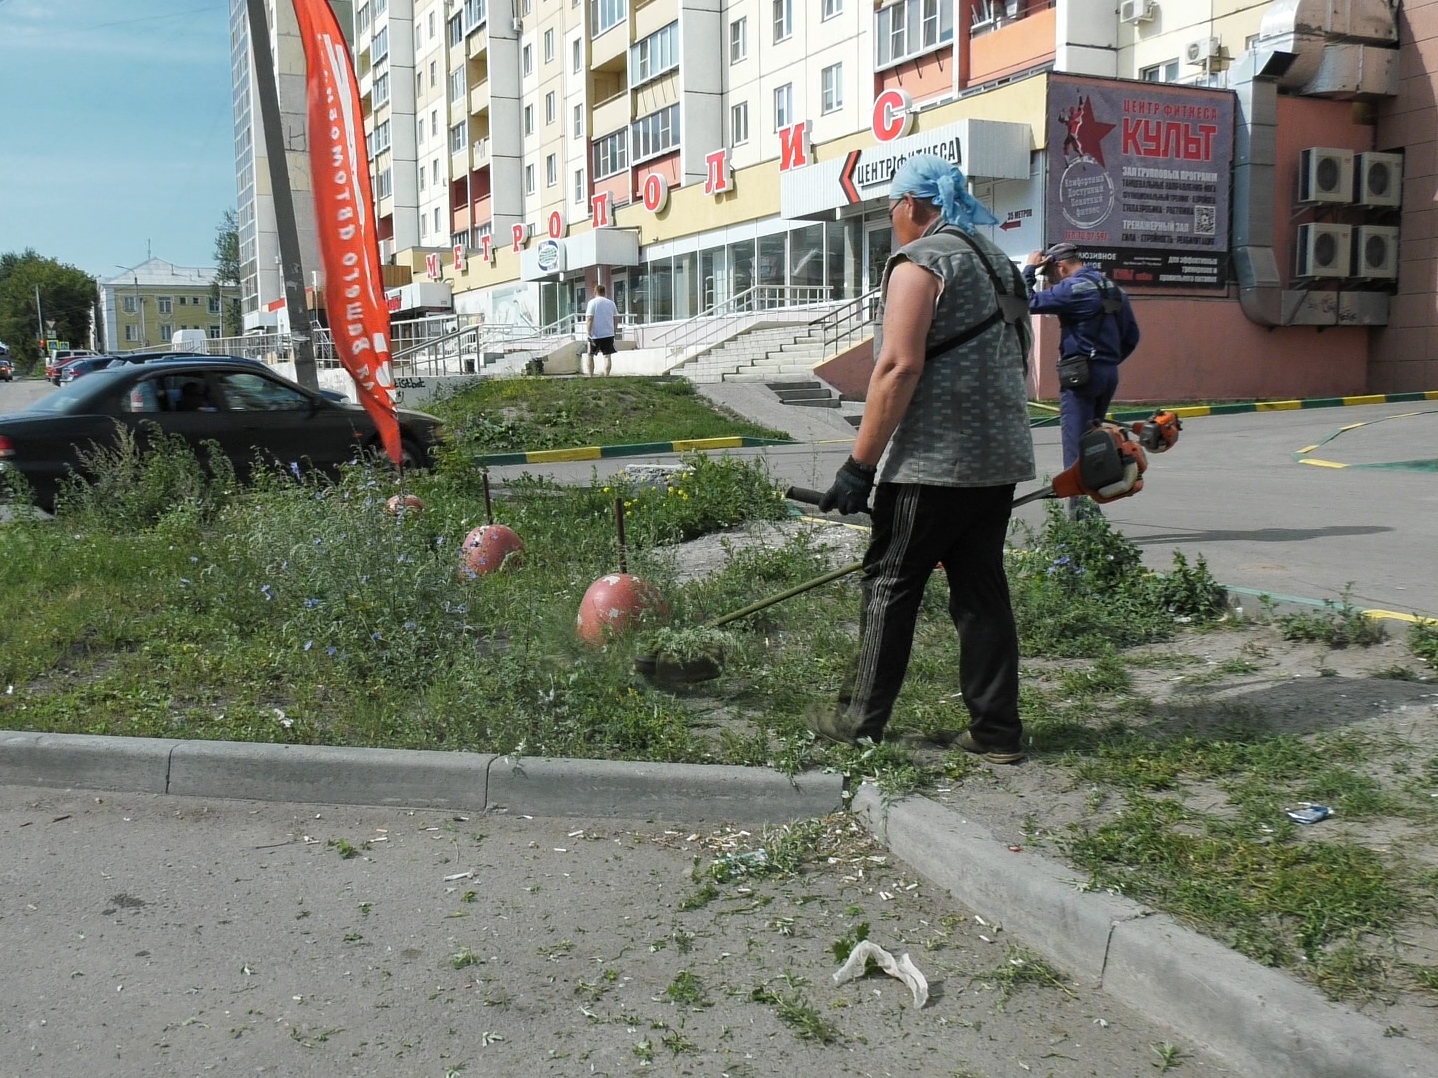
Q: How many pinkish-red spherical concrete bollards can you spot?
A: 3